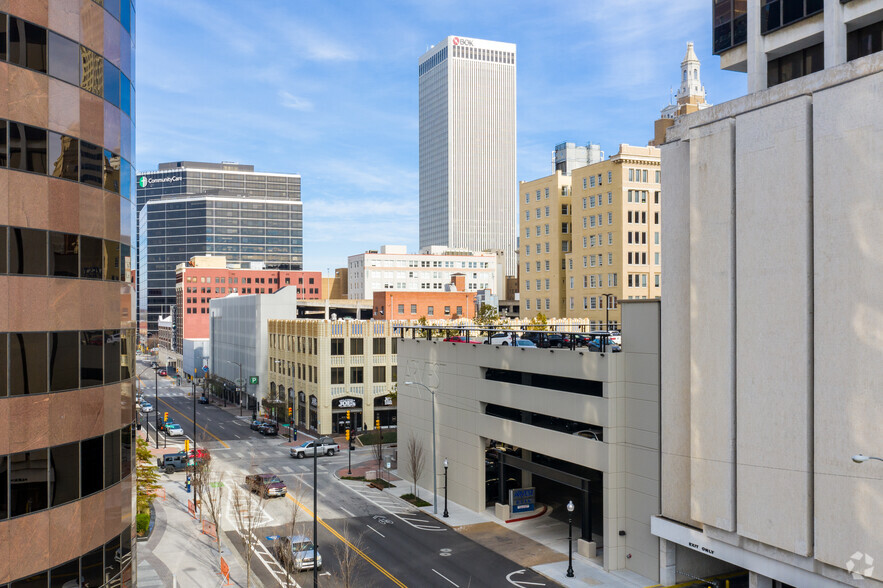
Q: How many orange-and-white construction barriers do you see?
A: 4